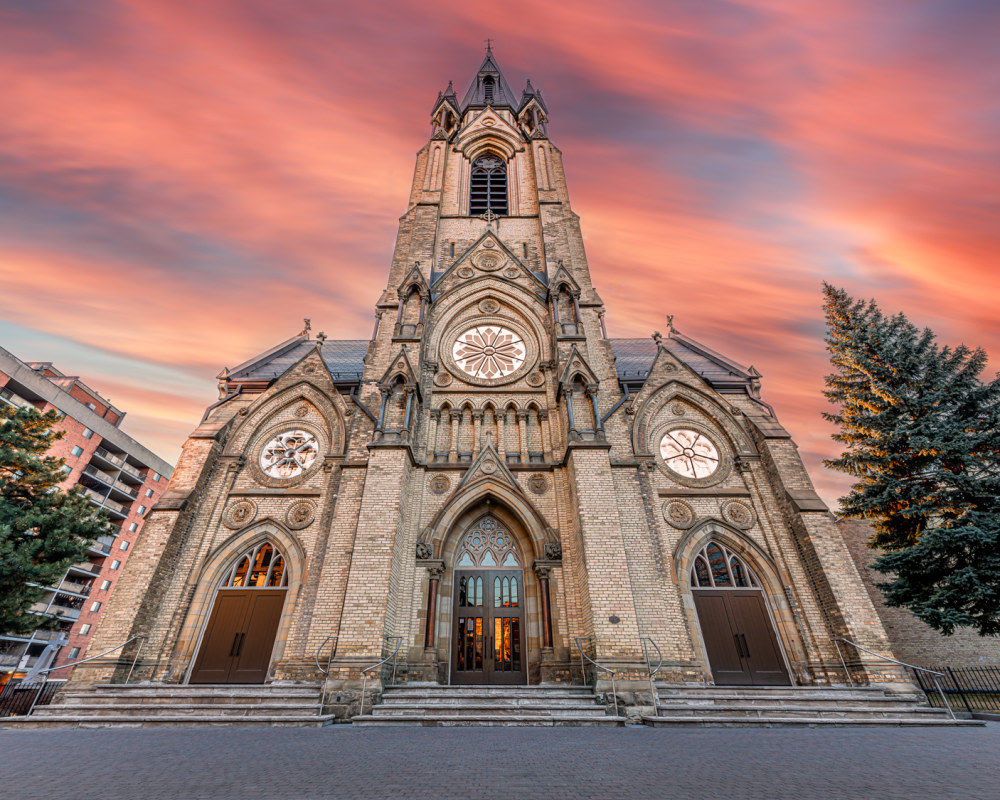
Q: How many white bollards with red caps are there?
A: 0